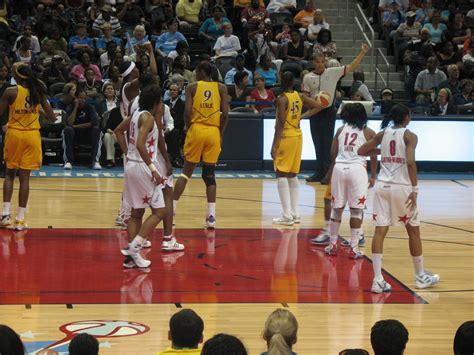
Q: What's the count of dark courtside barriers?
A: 1